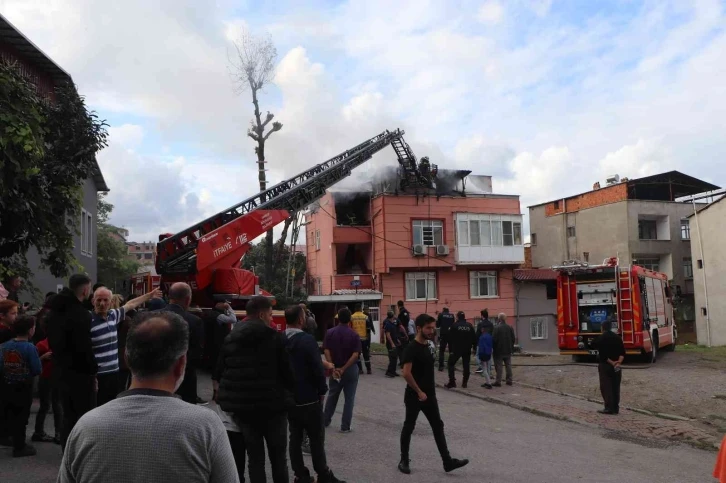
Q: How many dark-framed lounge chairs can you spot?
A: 0